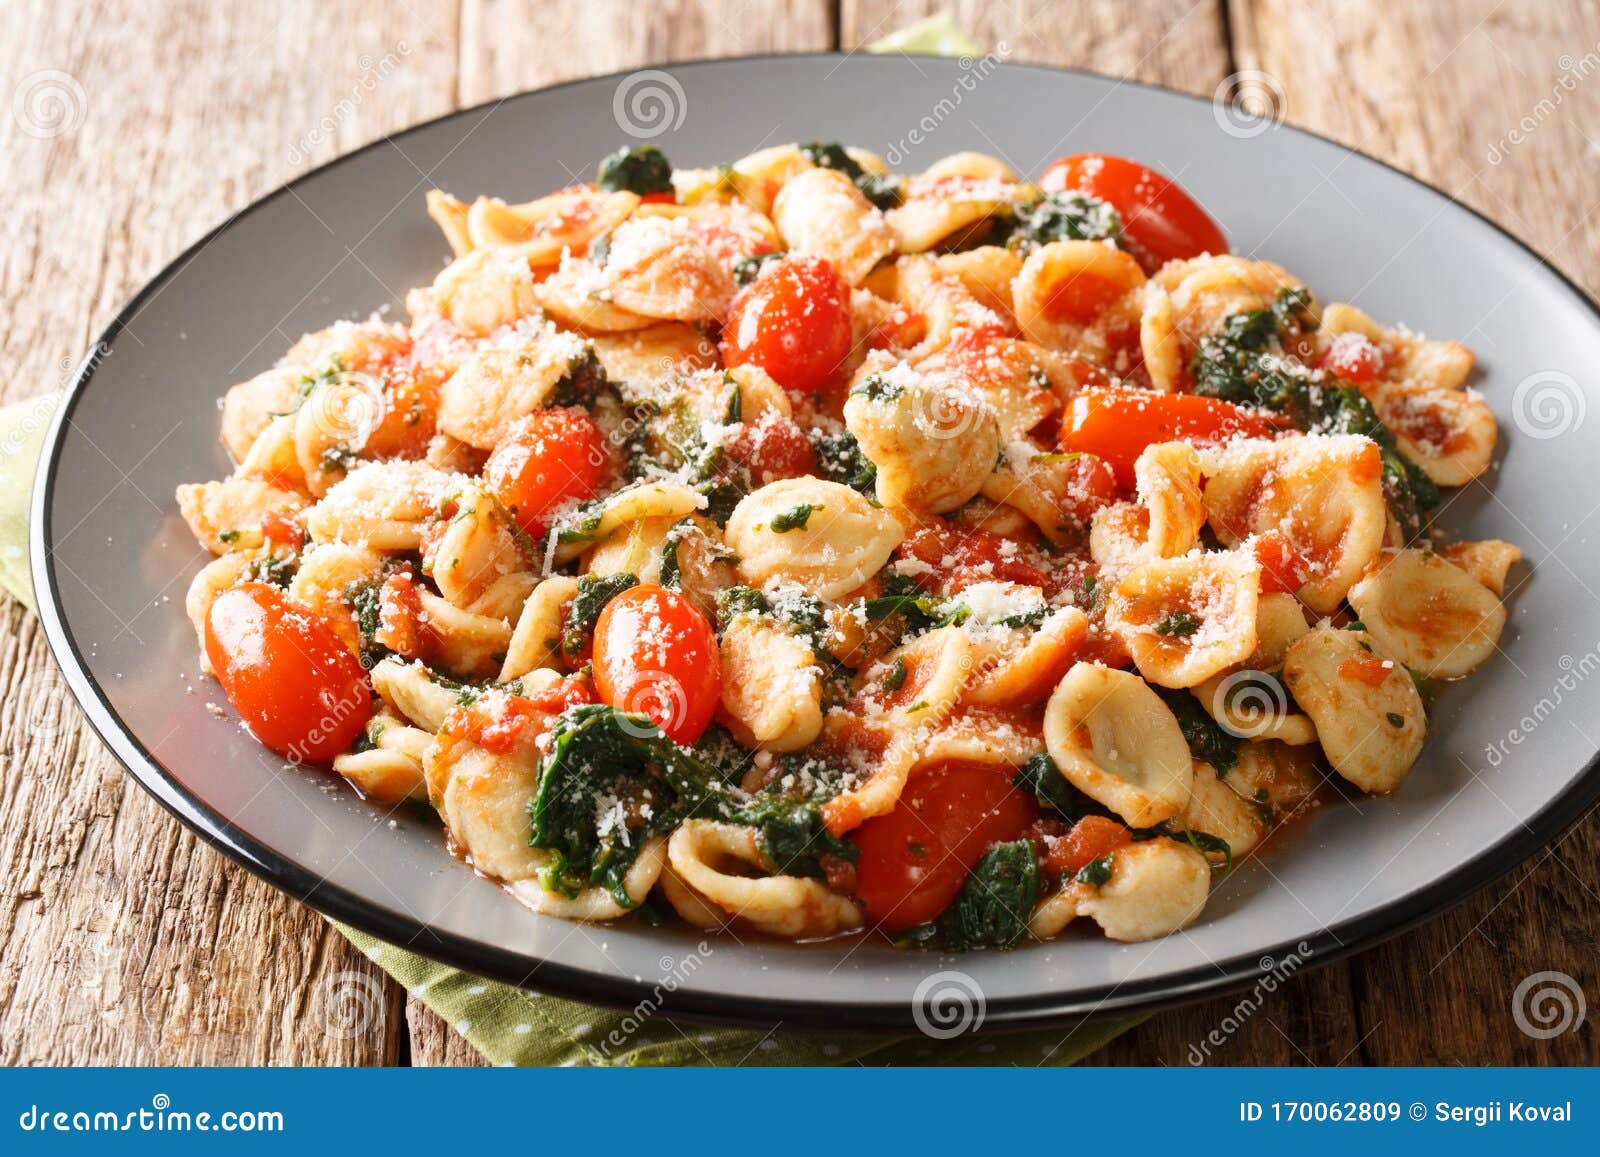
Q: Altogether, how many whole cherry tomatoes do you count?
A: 7